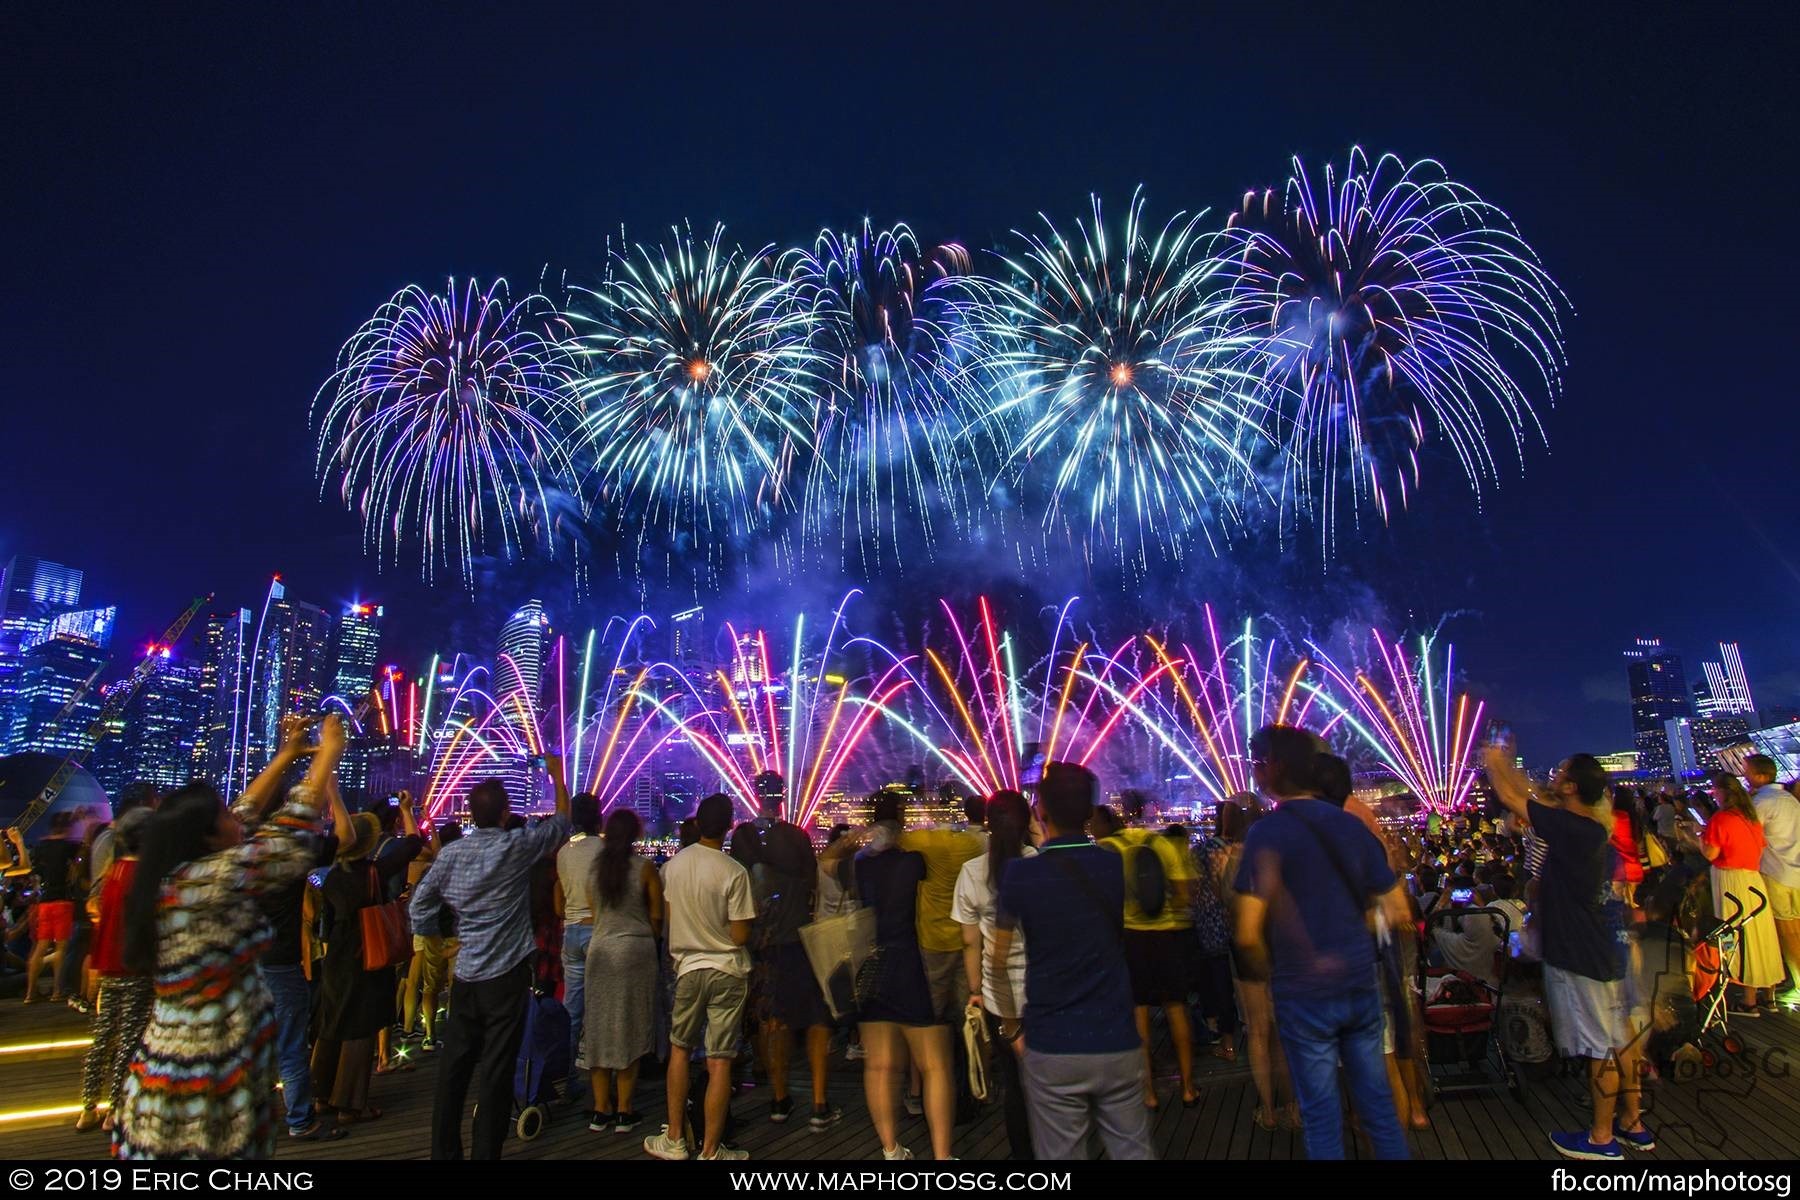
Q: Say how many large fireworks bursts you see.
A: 5